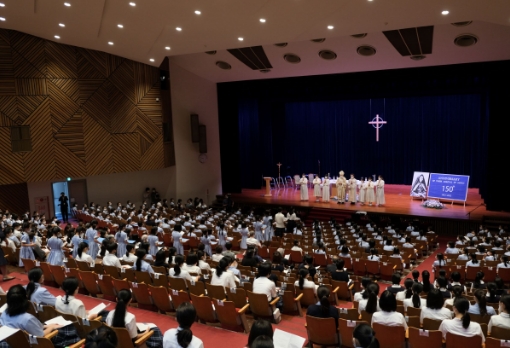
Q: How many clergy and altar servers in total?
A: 8